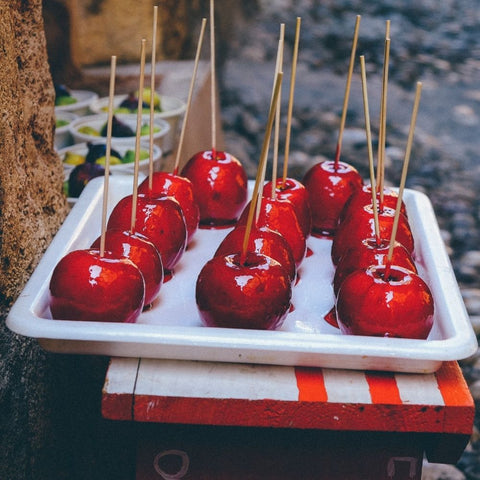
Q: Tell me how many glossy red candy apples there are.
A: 14